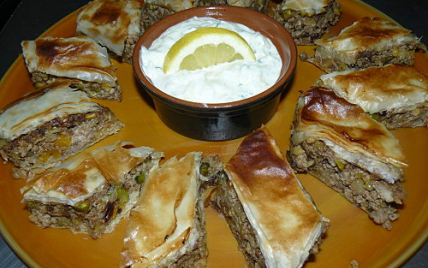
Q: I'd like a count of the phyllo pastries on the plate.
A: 12